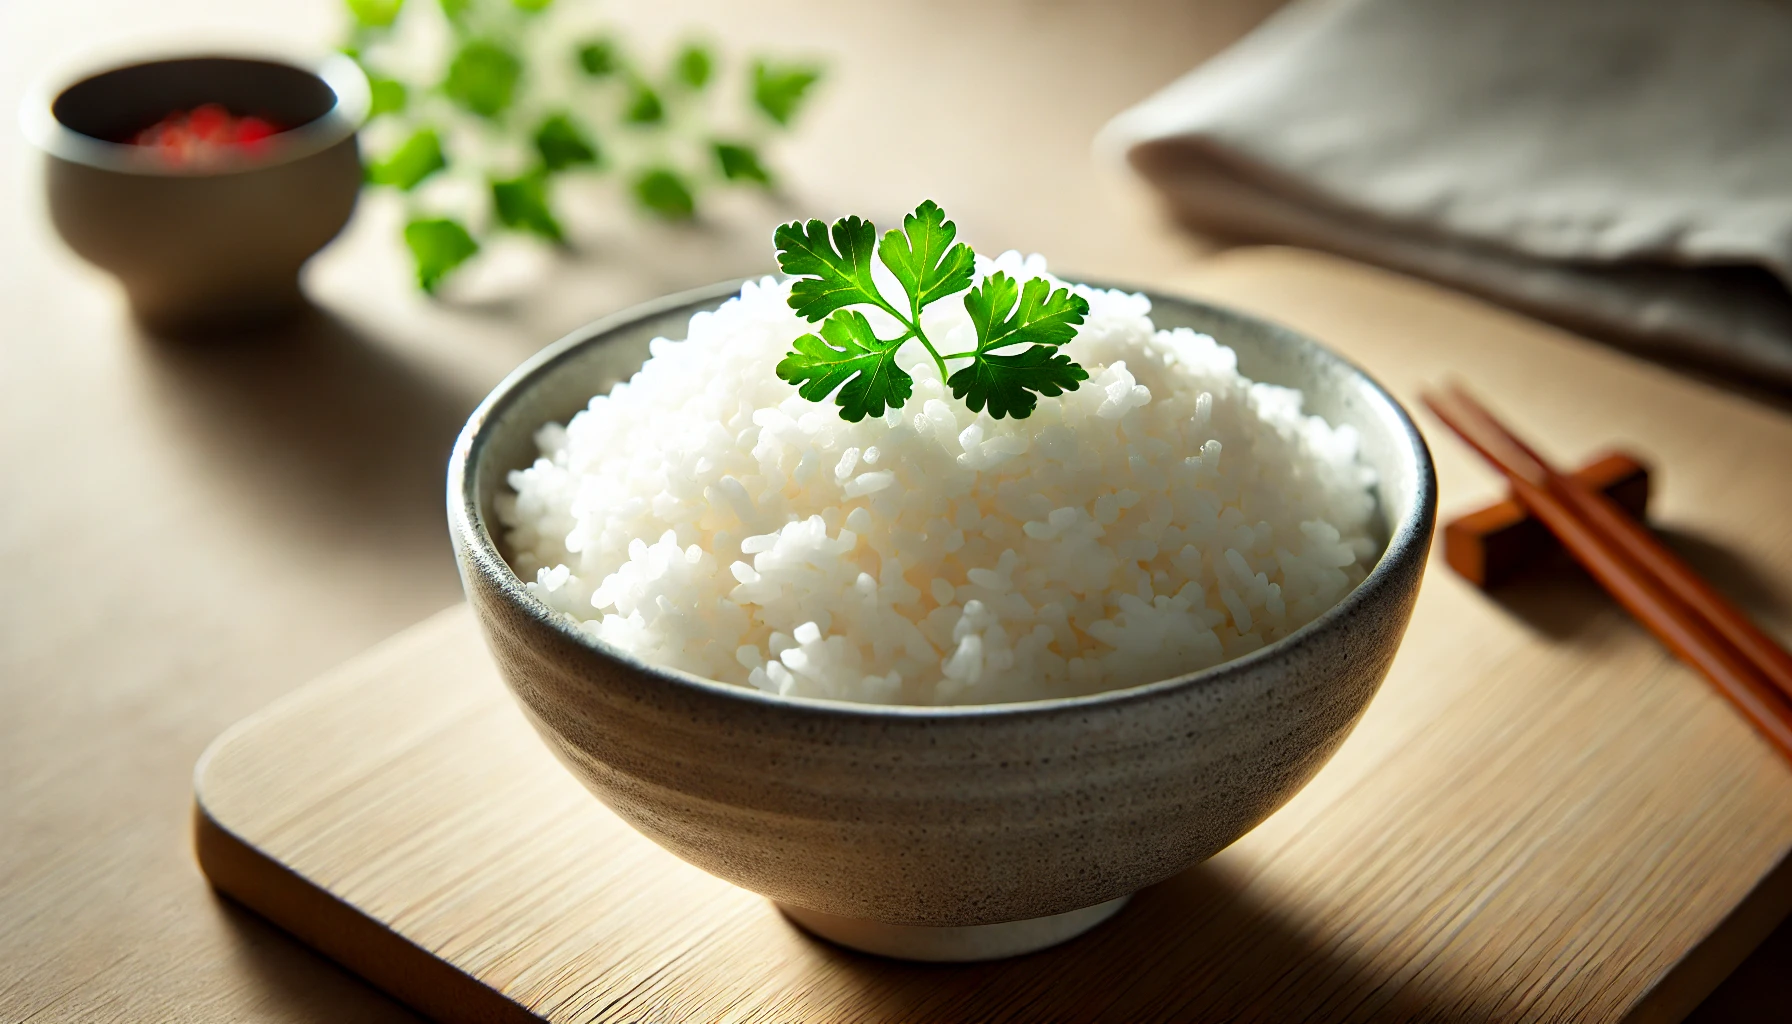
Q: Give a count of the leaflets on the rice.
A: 5